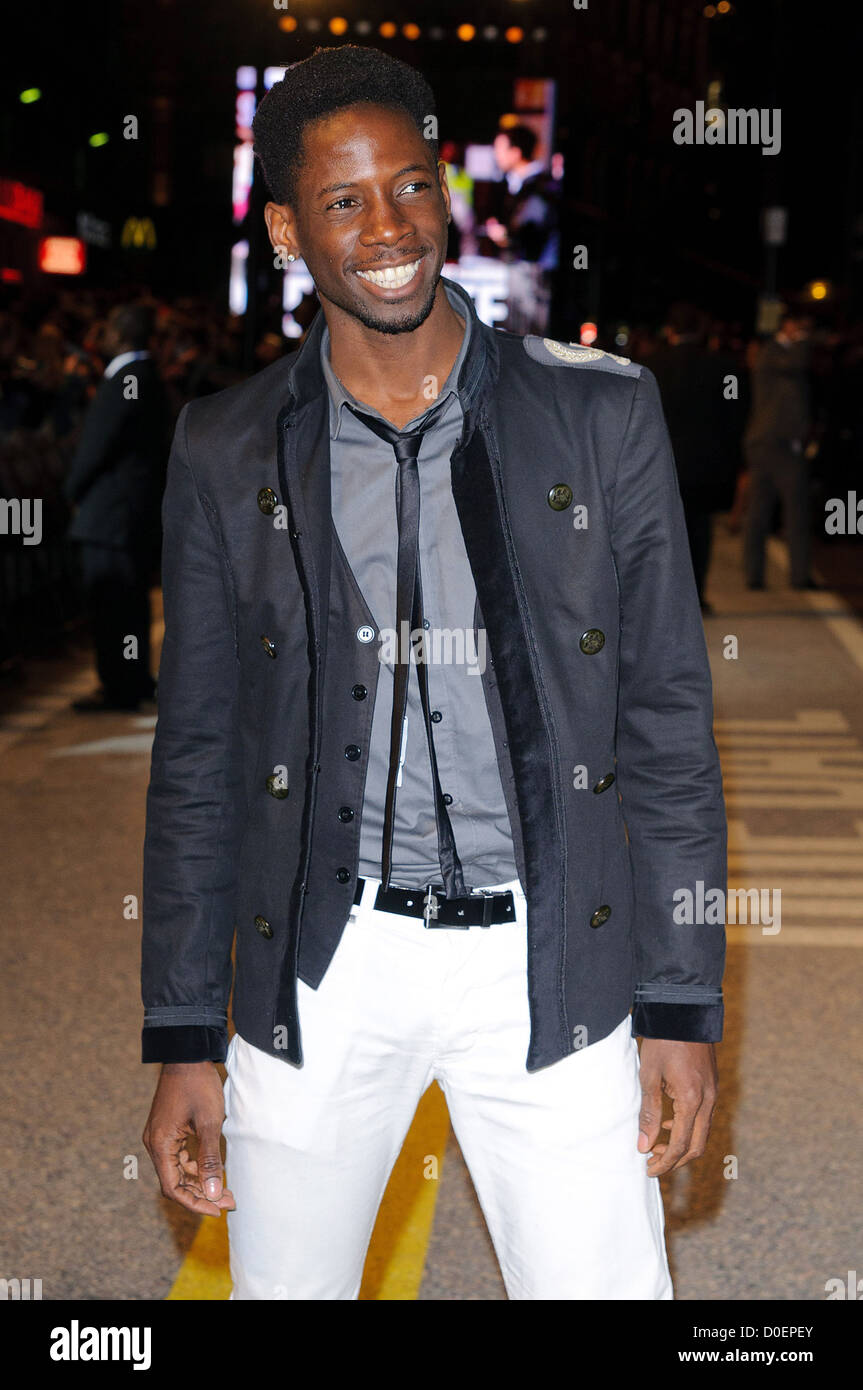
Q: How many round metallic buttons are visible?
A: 8